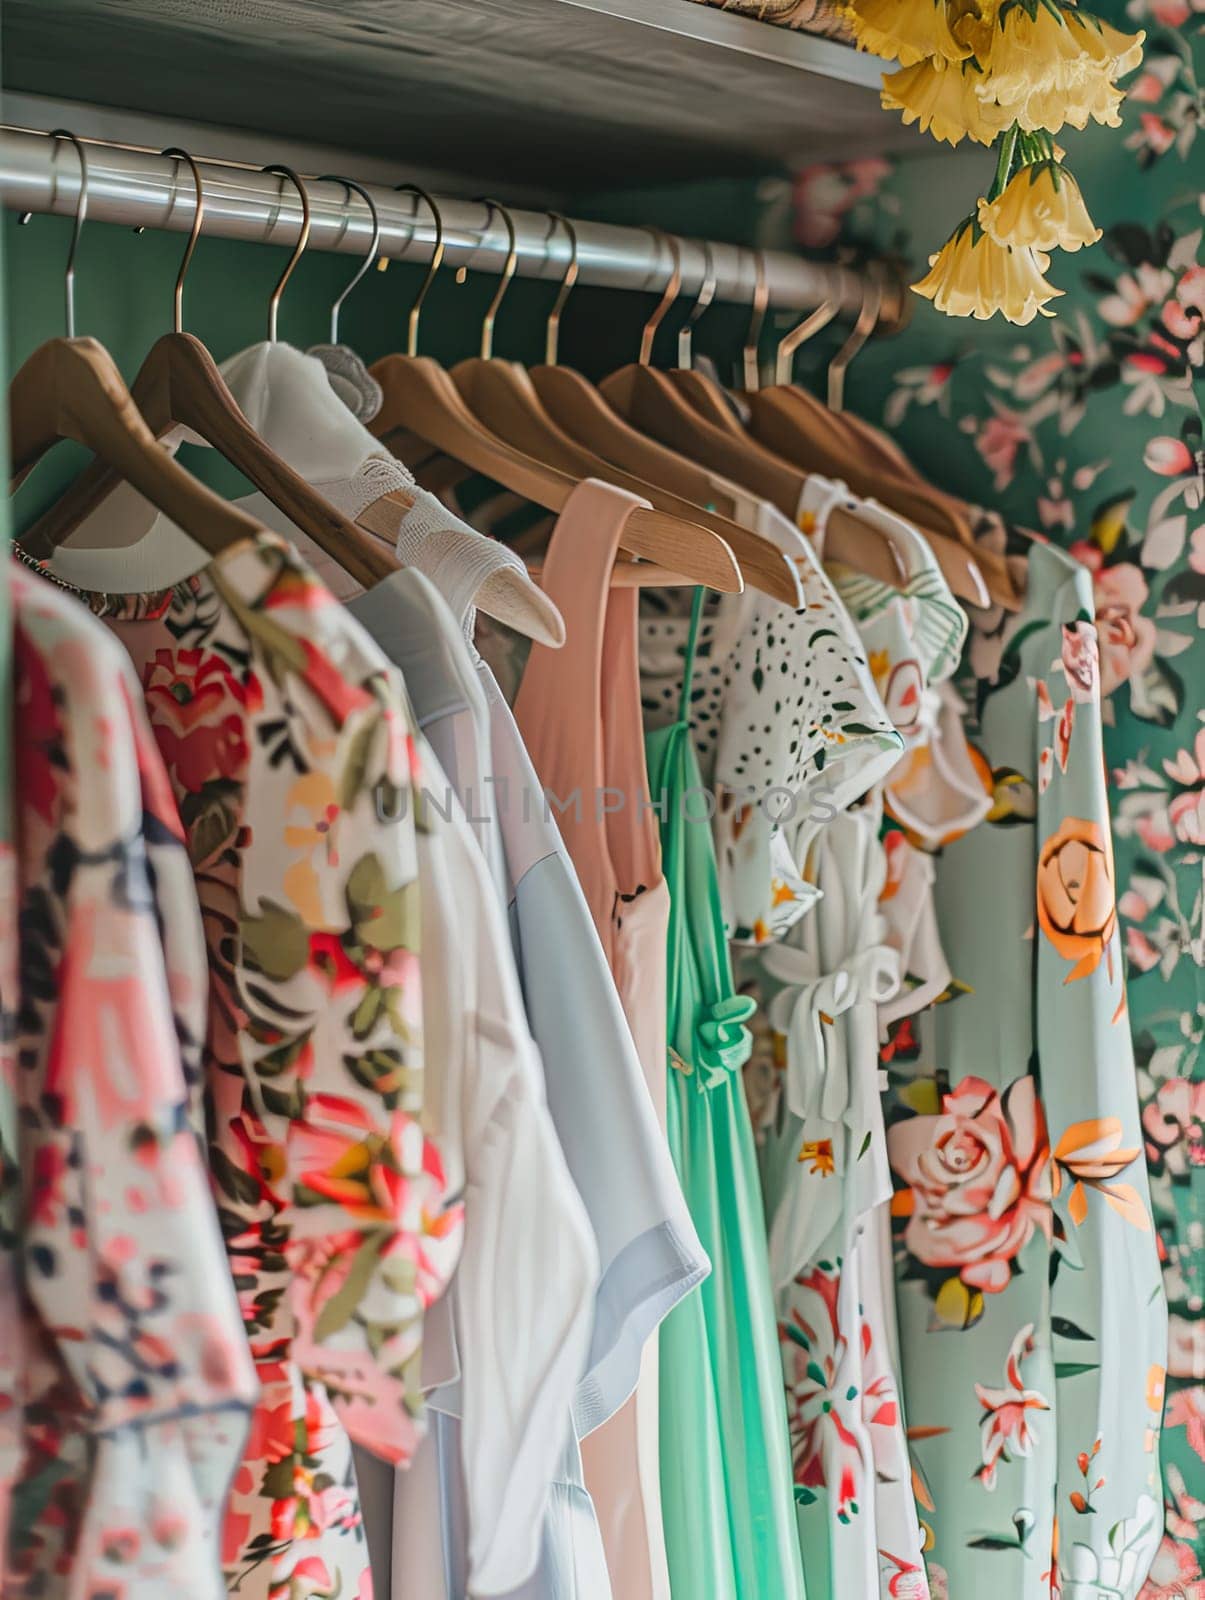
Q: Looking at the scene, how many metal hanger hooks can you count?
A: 12